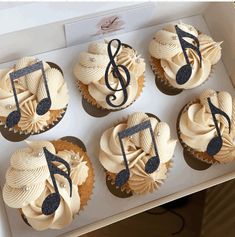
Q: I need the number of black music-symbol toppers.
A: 6